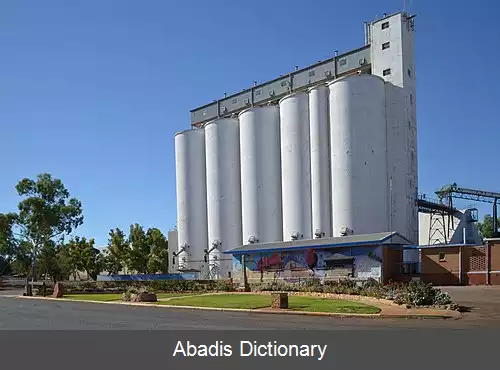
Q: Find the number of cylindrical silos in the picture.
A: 6